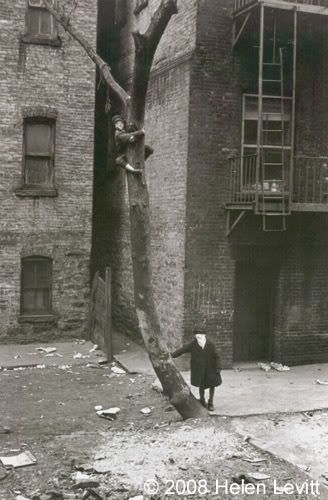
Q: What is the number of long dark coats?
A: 1